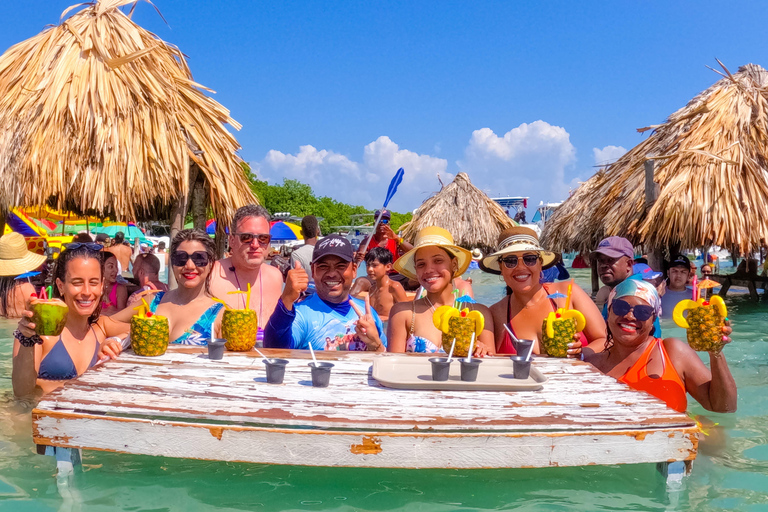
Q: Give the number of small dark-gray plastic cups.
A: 7